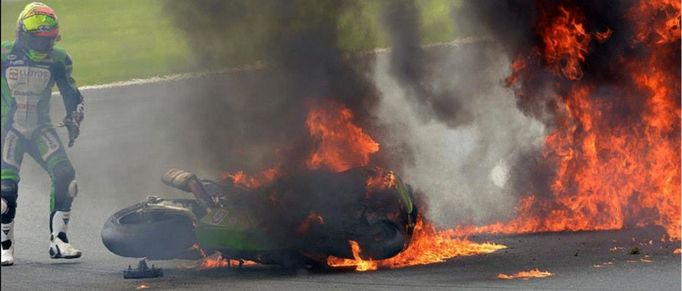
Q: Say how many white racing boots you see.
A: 2